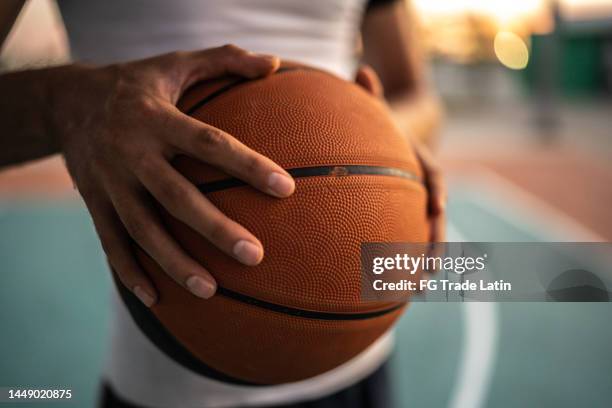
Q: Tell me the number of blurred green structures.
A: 1